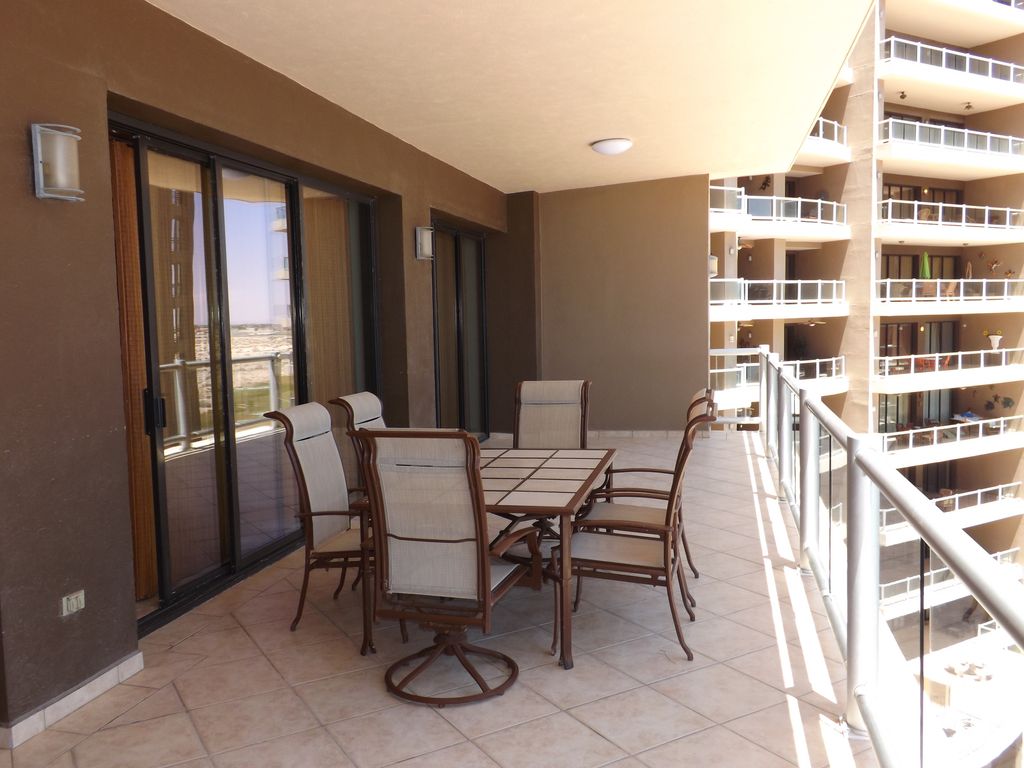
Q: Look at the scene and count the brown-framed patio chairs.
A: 6